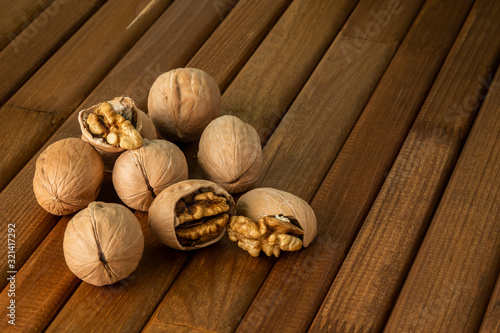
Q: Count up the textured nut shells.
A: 8